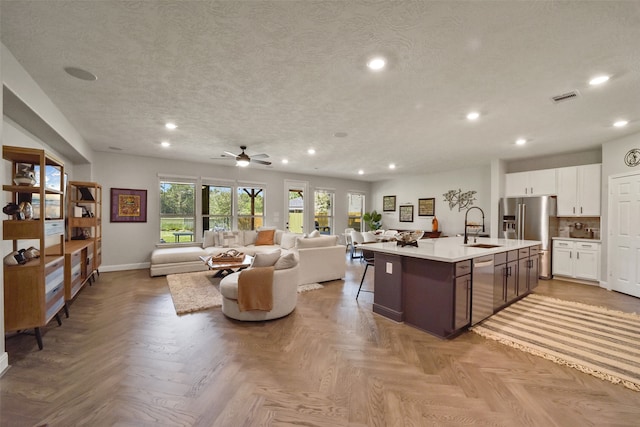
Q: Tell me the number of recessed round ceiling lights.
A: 11